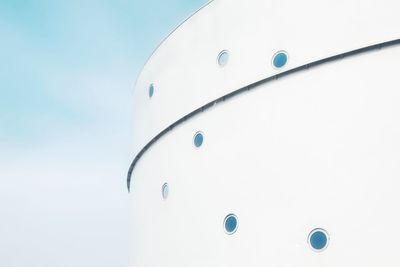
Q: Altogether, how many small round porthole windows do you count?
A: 7